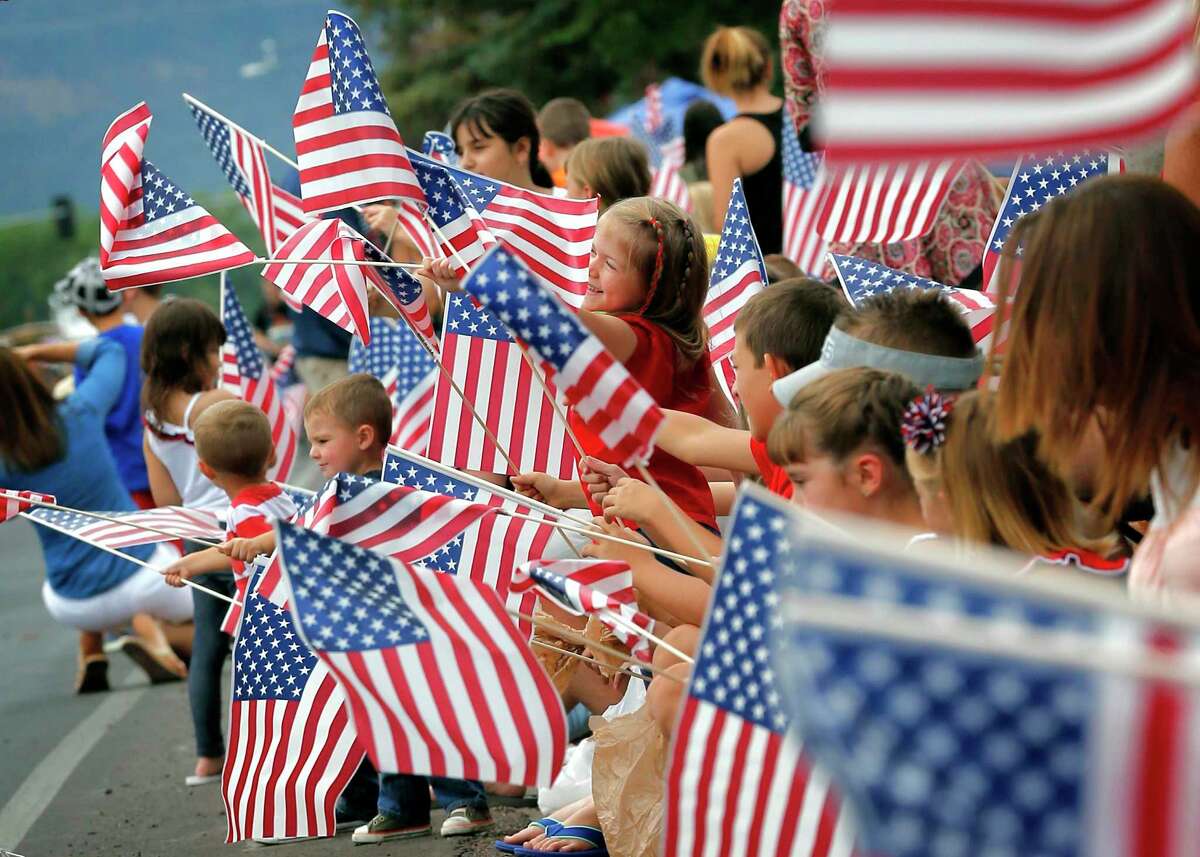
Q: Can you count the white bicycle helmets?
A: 1